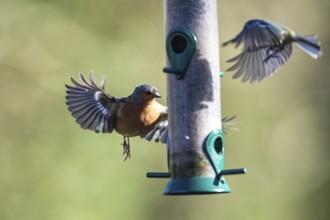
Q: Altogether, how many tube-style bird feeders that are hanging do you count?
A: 1